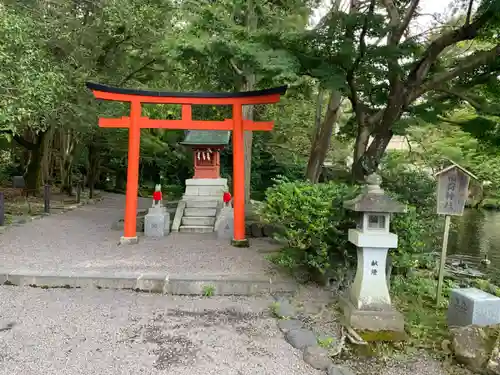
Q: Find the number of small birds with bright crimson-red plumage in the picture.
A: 0